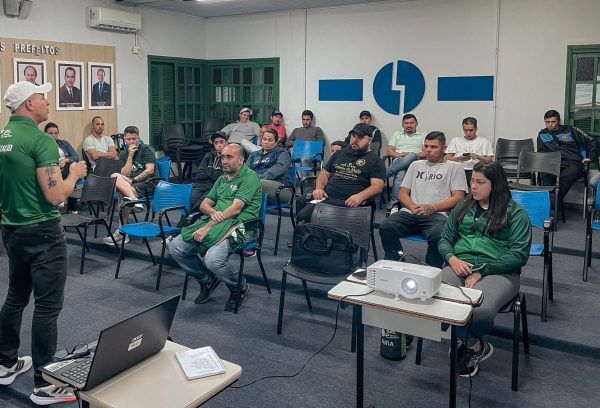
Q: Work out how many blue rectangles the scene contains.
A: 2